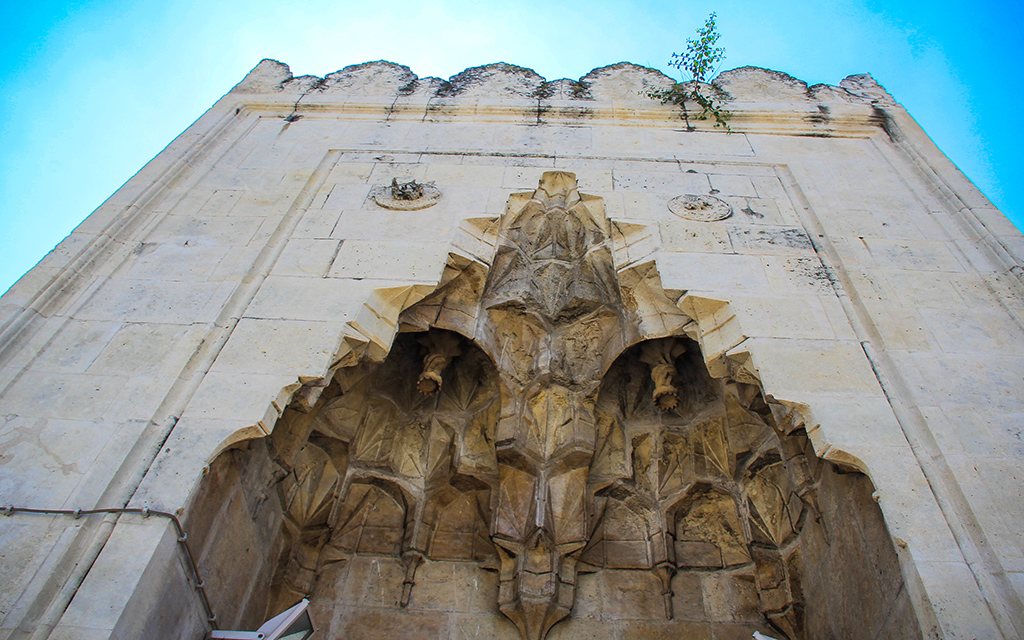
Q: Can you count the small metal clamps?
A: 6